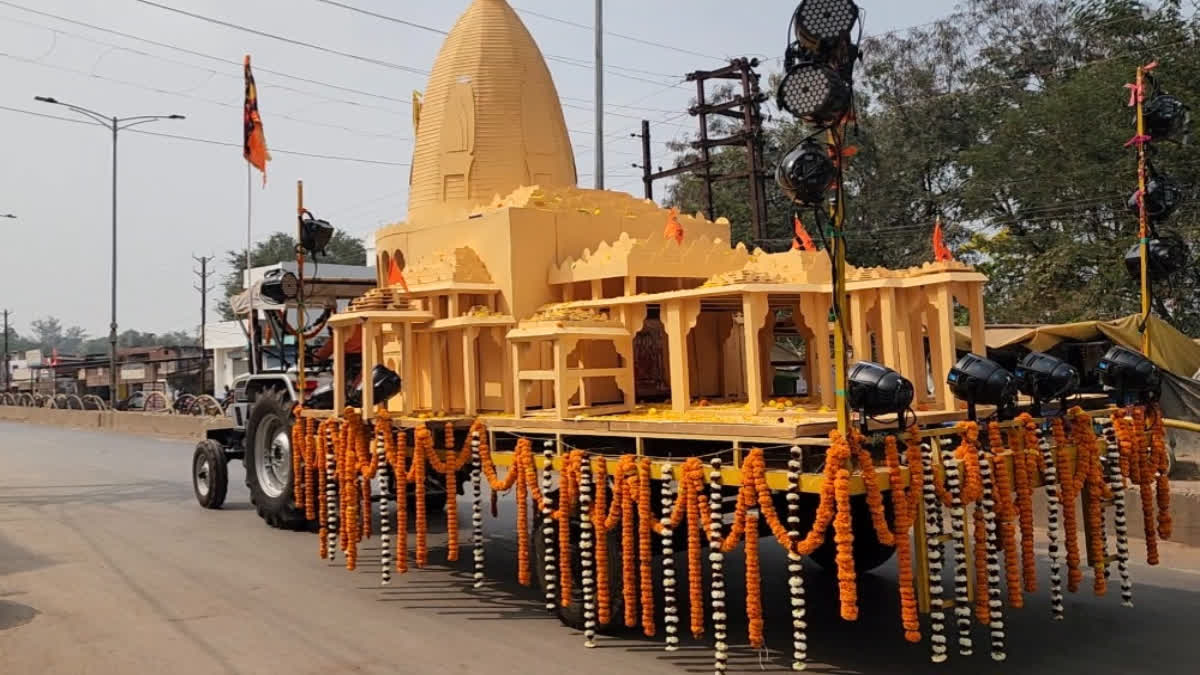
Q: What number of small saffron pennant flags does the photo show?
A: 4